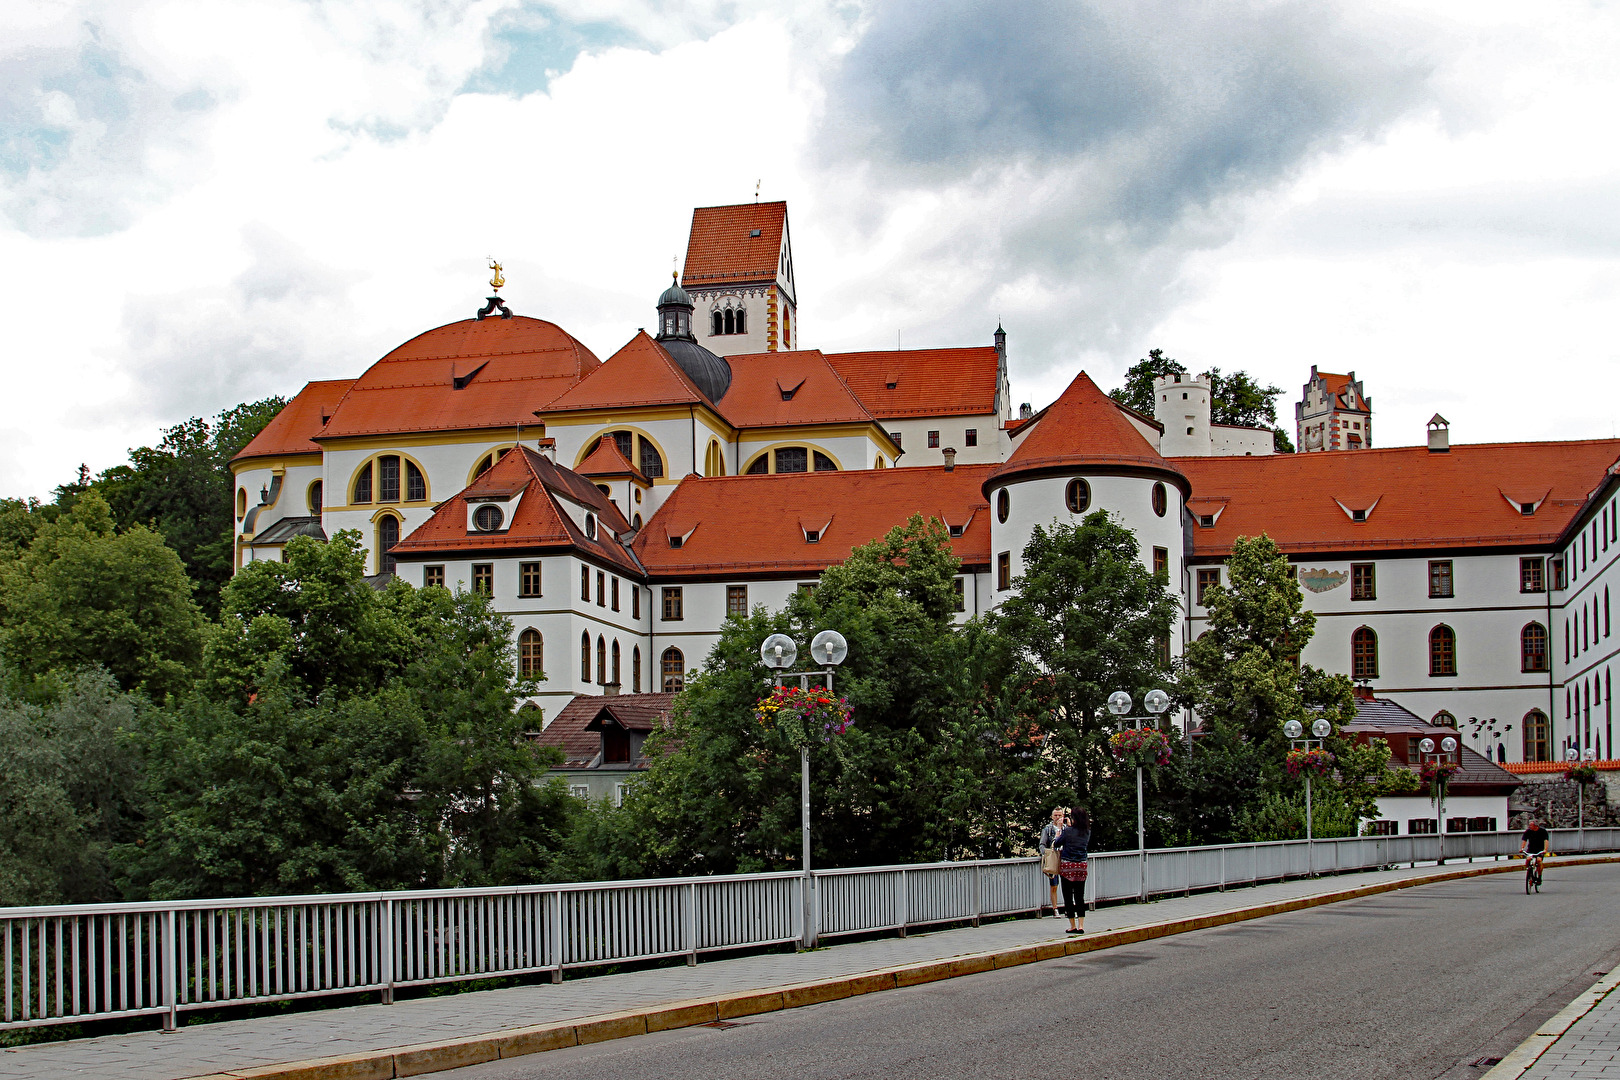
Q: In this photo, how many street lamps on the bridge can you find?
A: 5